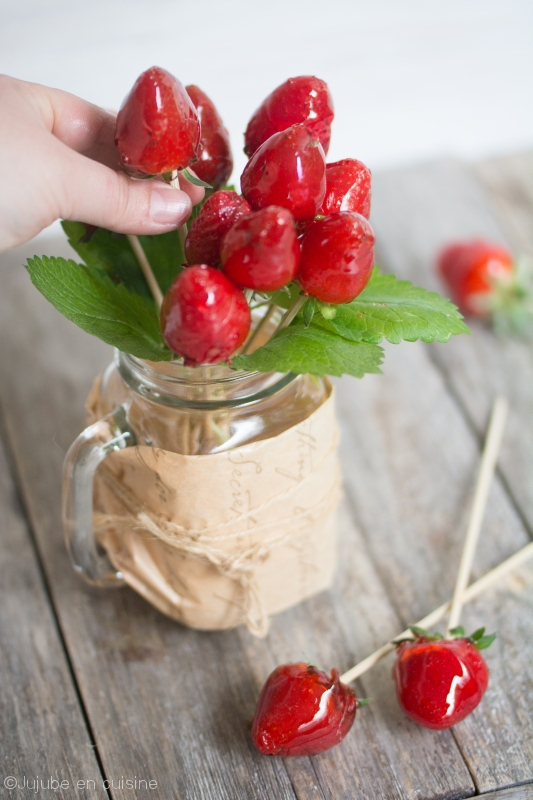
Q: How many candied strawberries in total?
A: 11